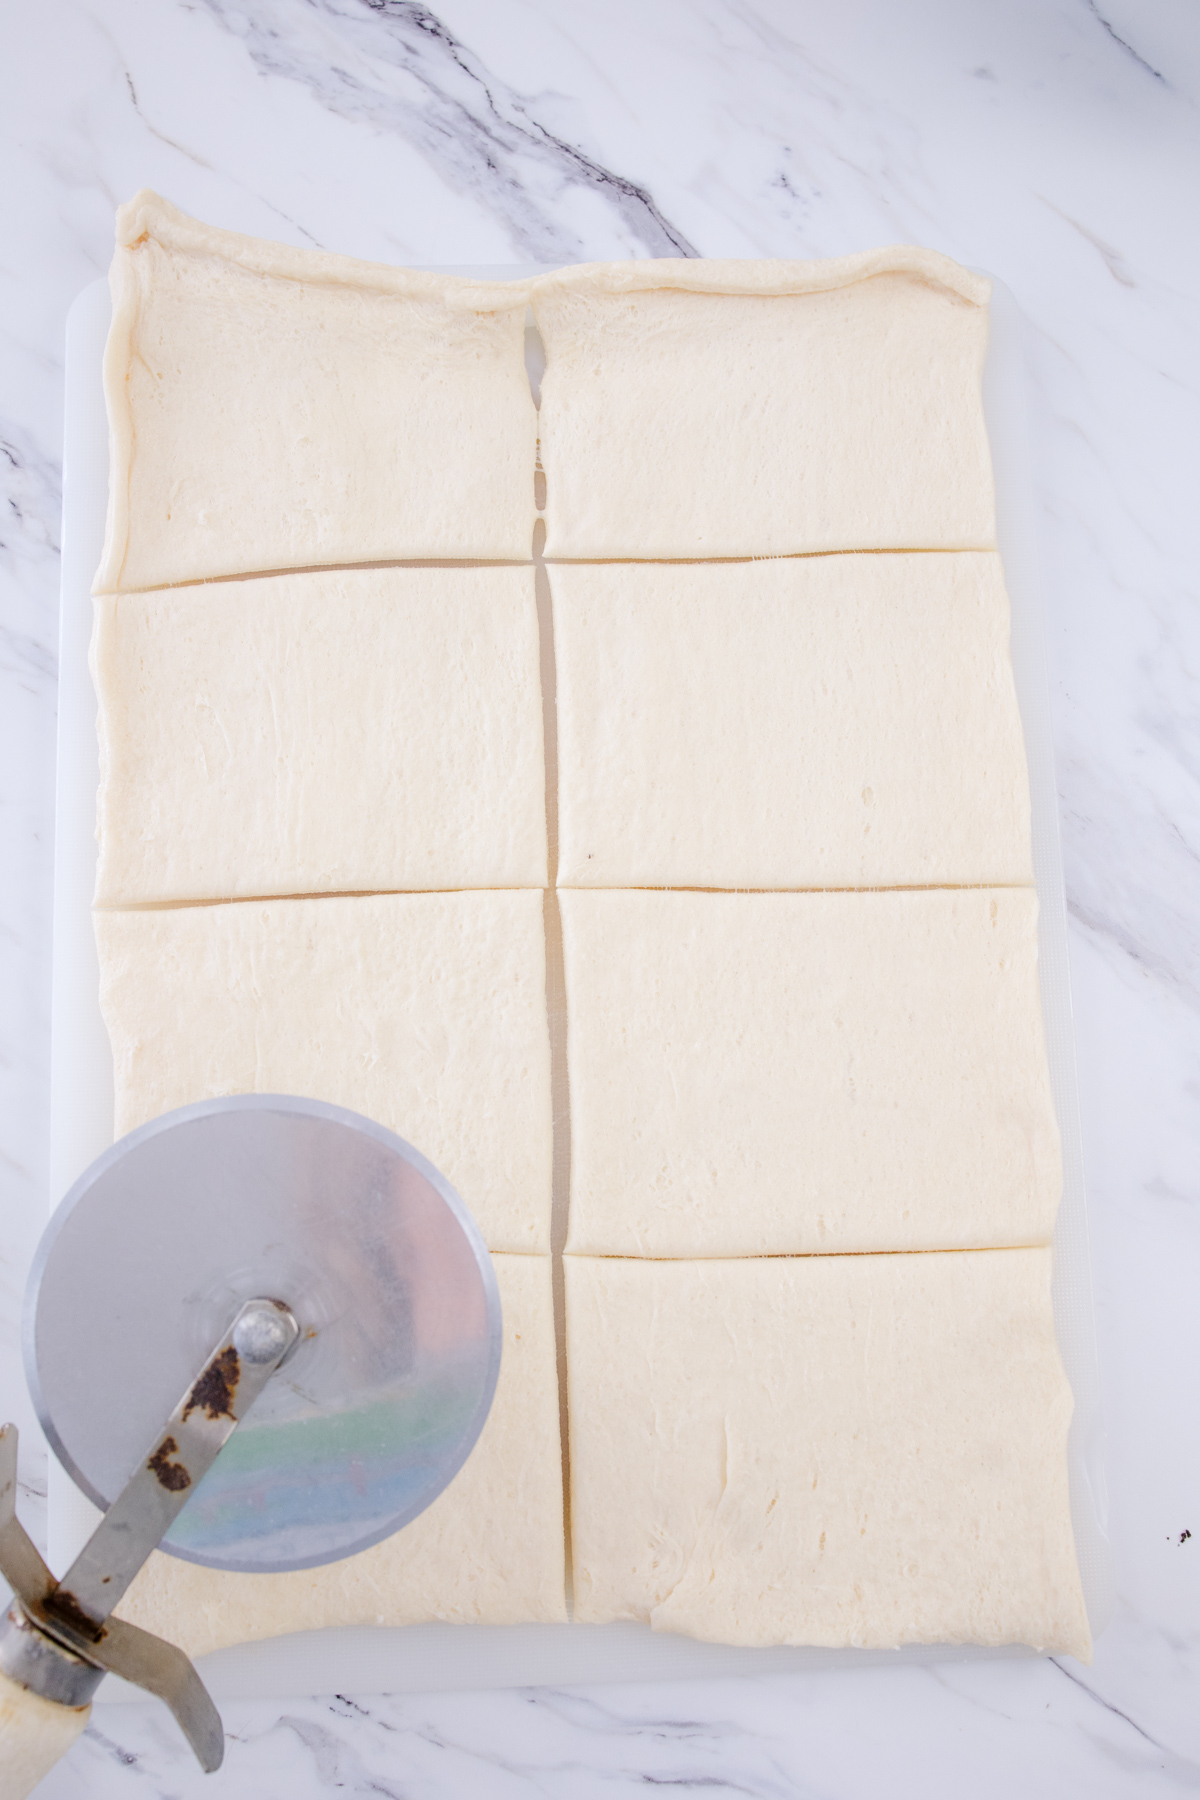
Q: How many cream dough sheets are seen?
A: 8